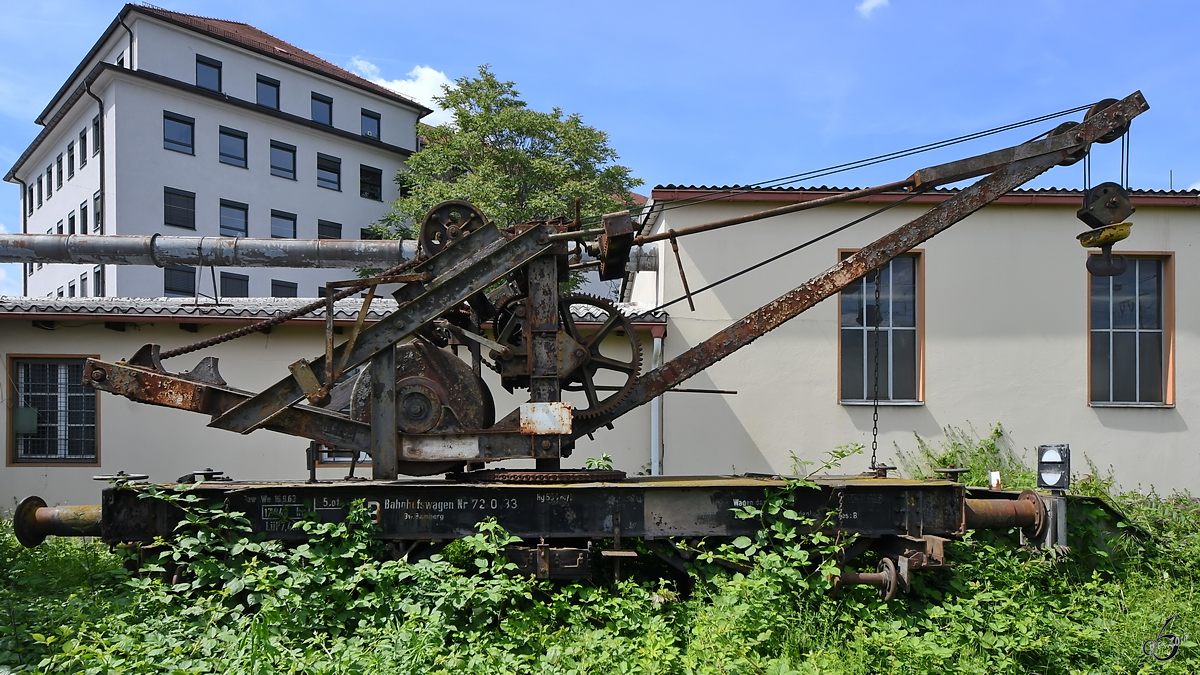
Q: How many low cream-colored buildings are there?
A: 2